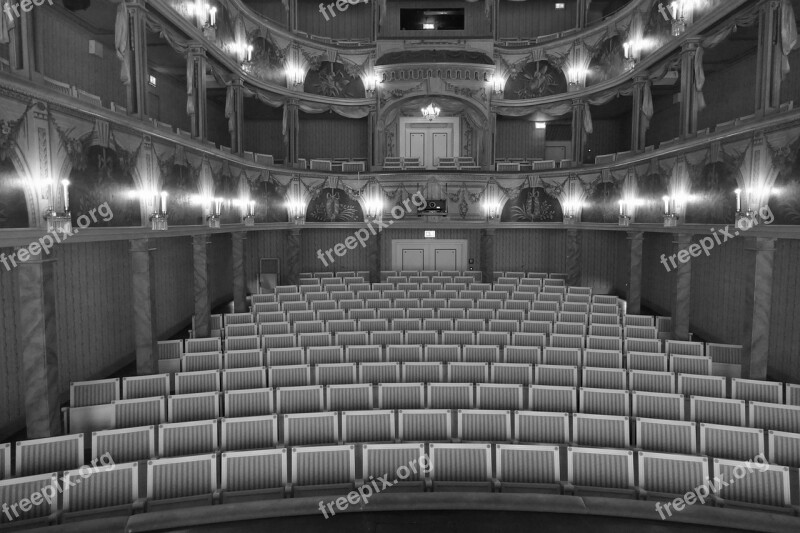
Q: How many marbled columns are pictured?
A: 11